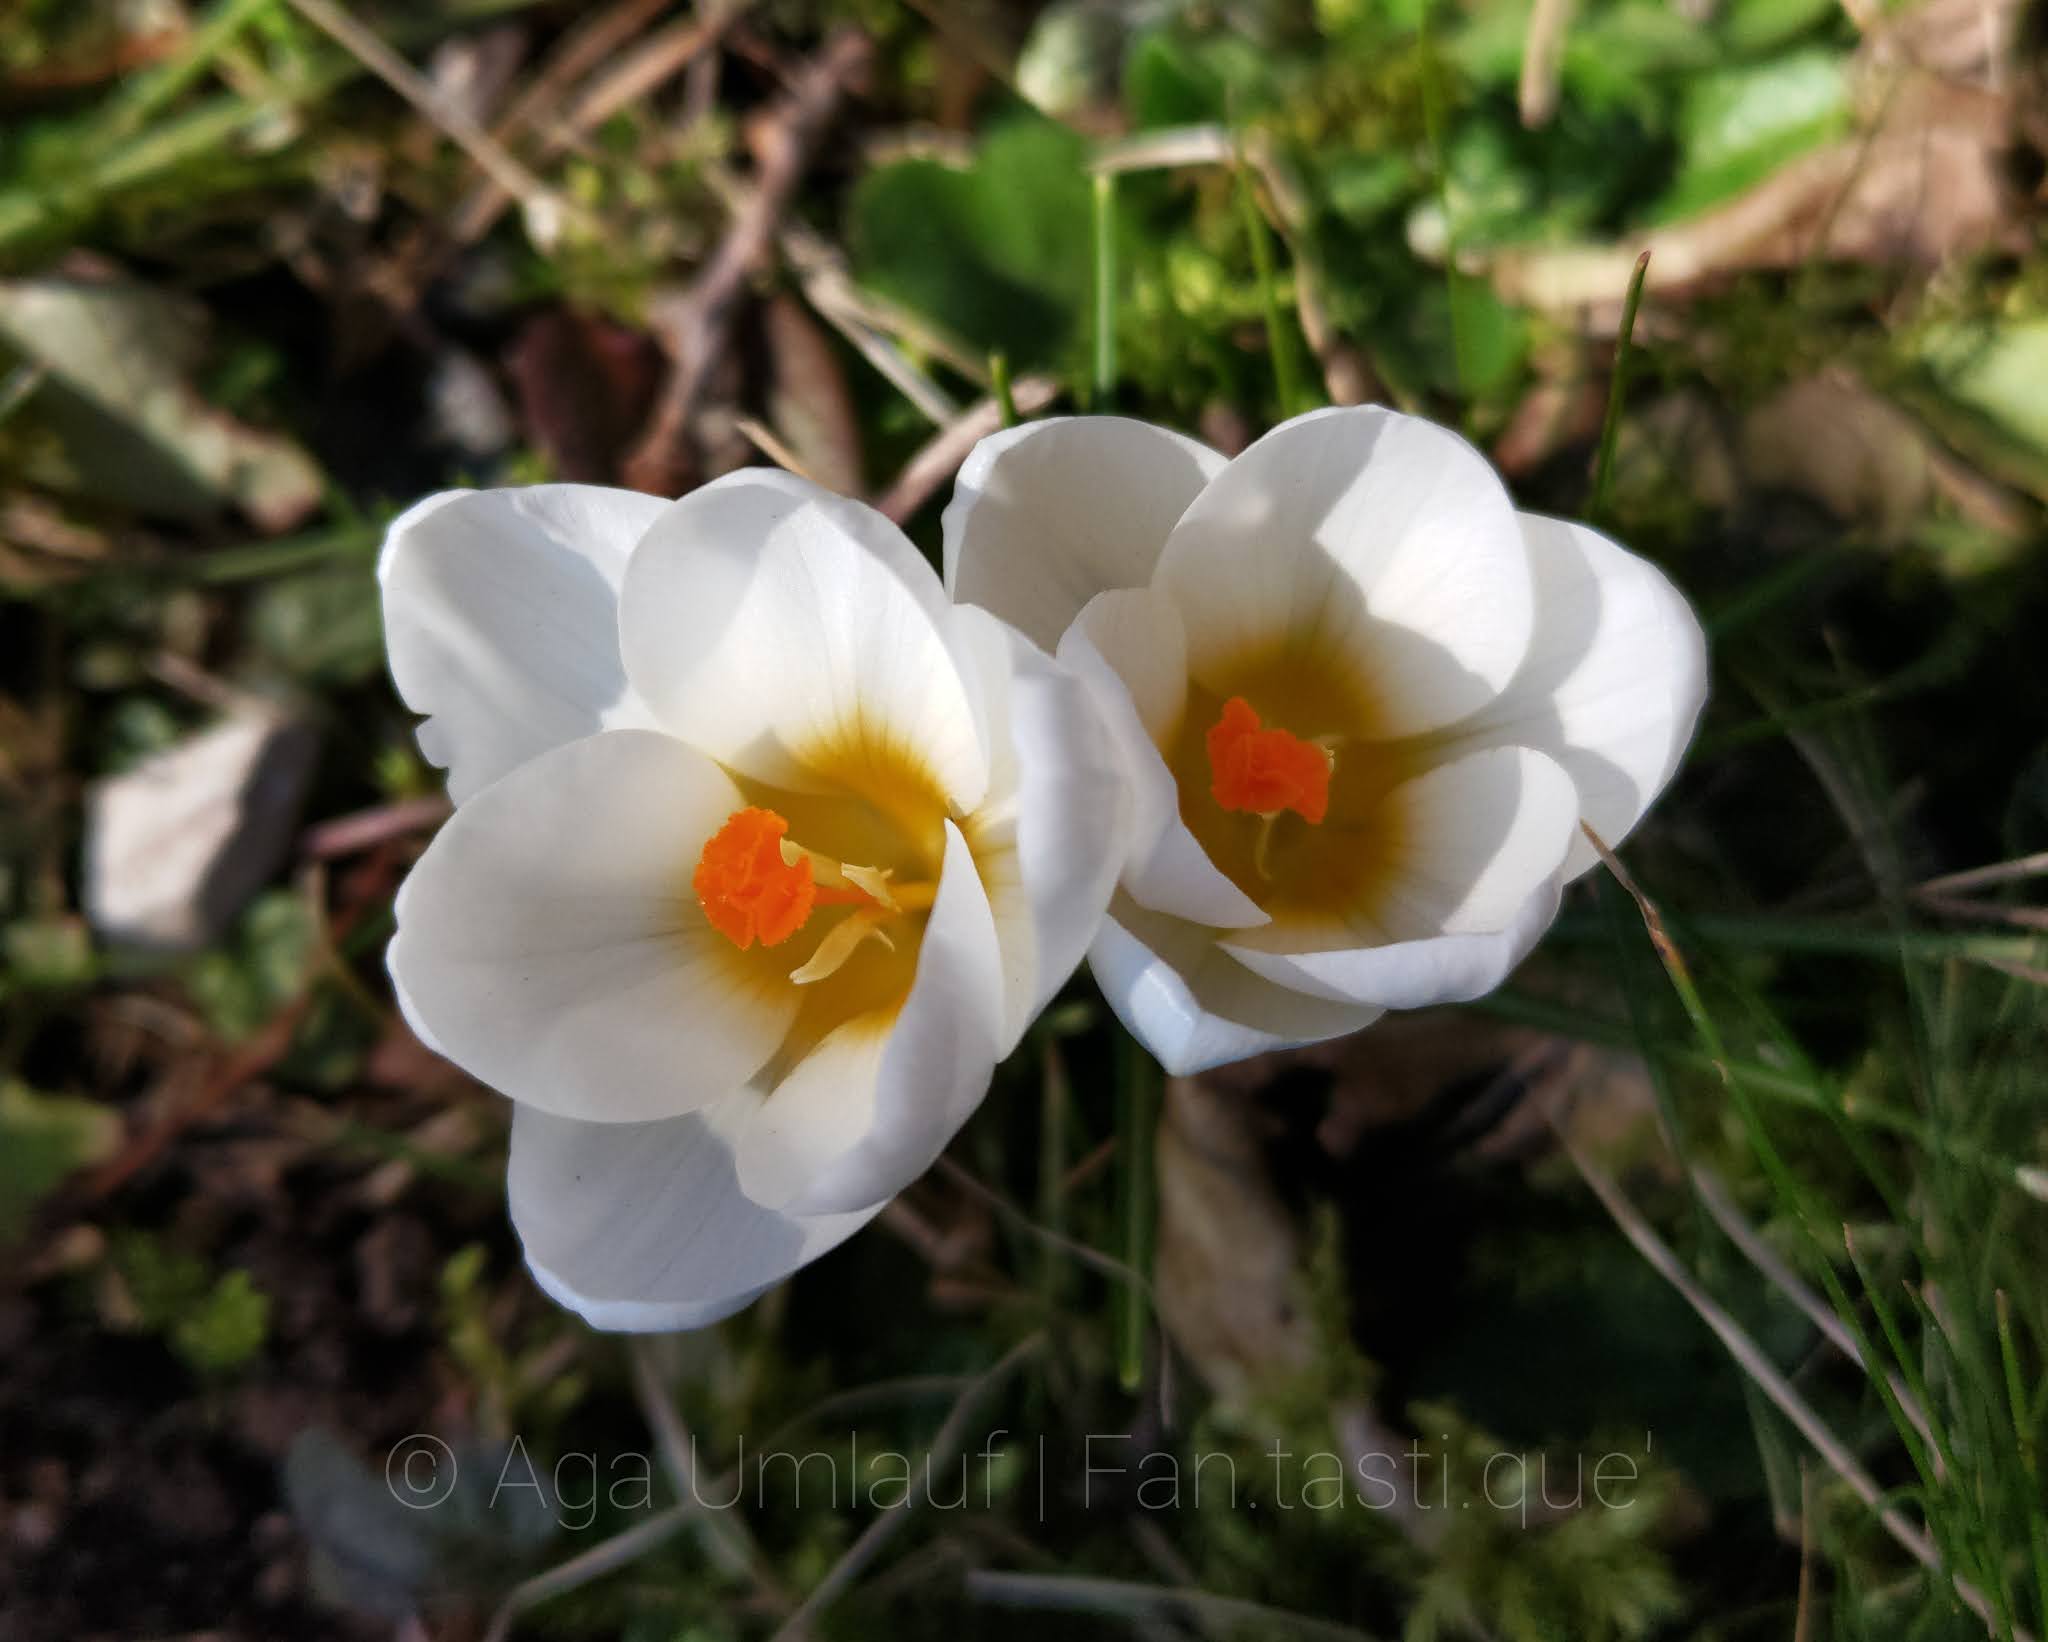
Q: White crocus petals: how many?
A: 12